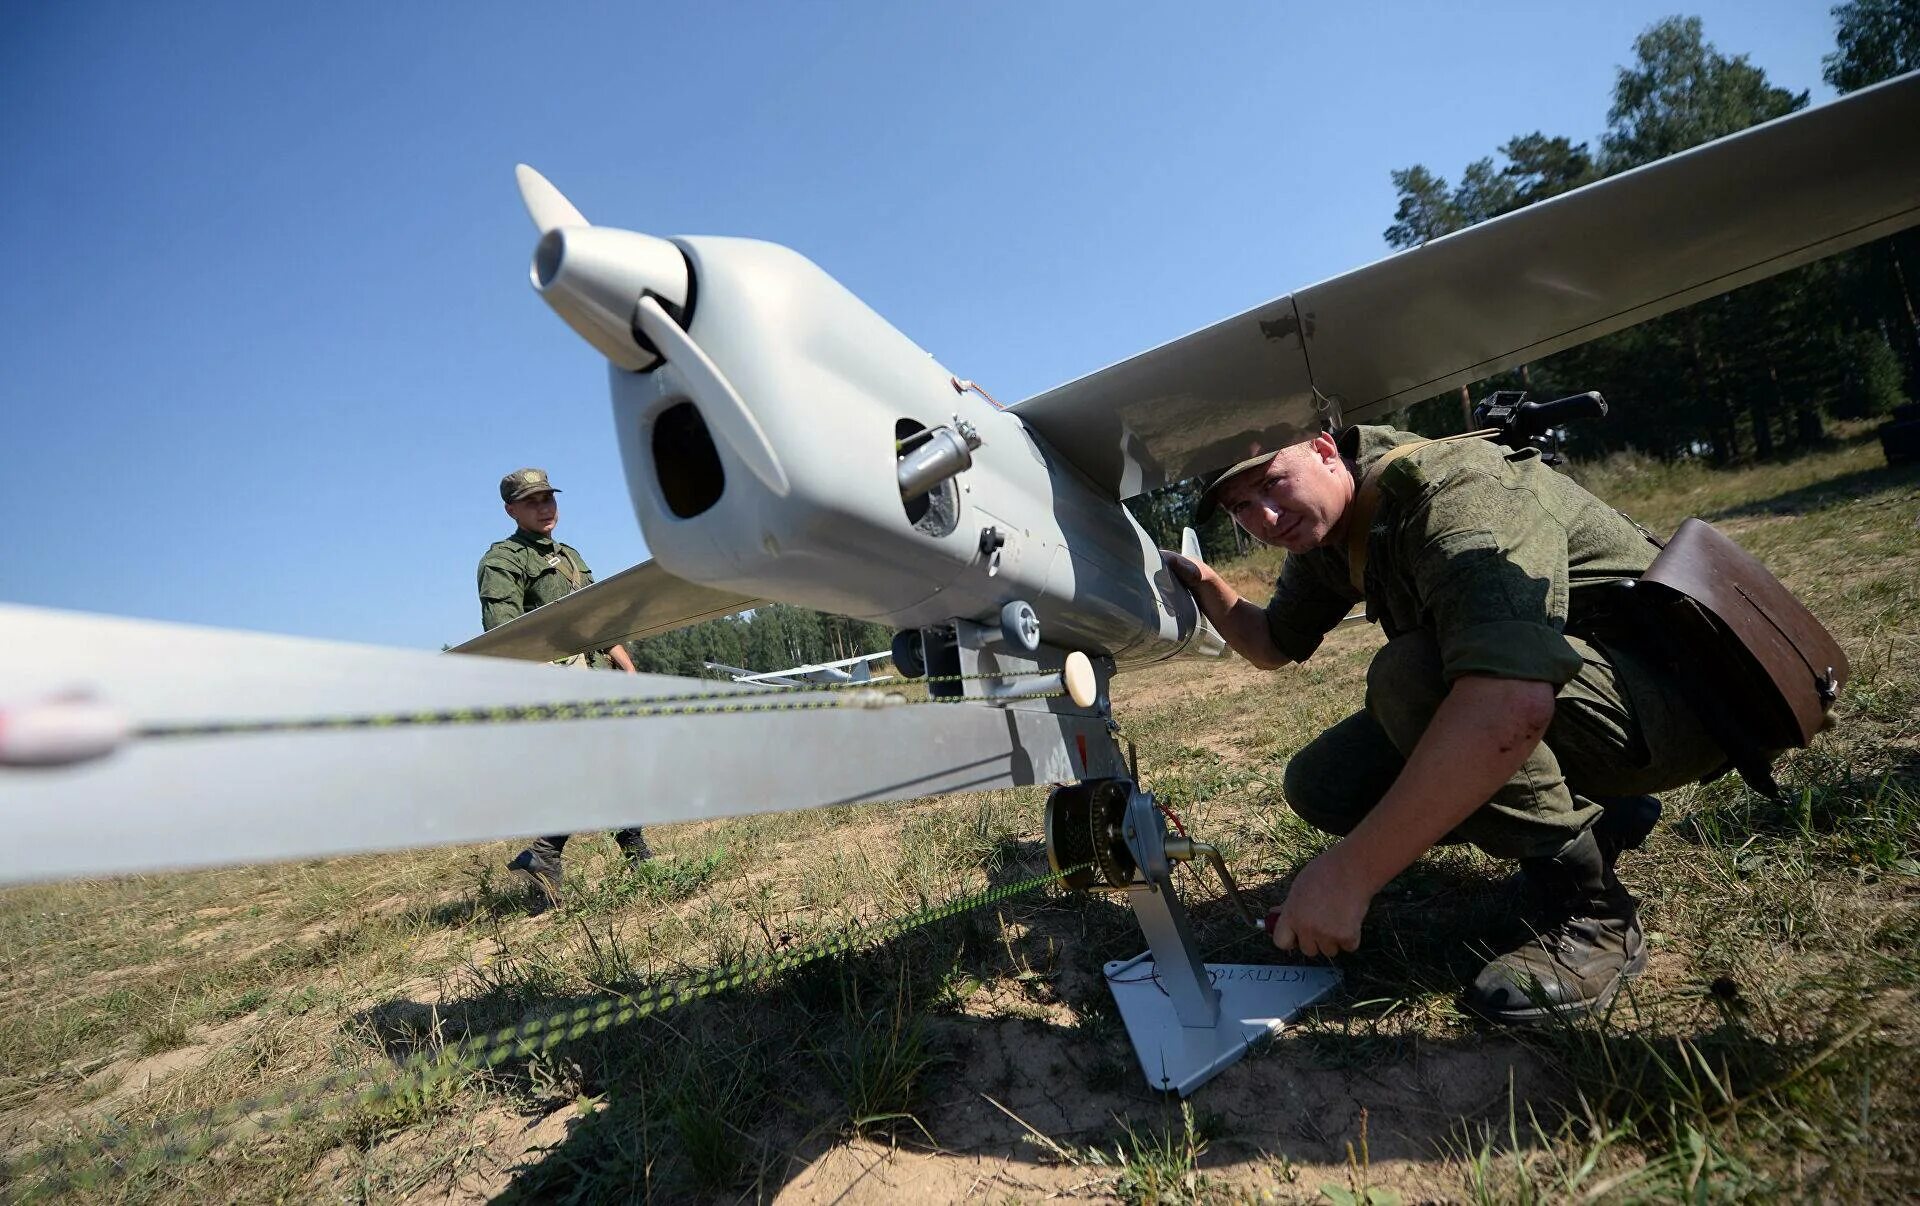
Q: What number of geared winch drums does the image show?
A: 1